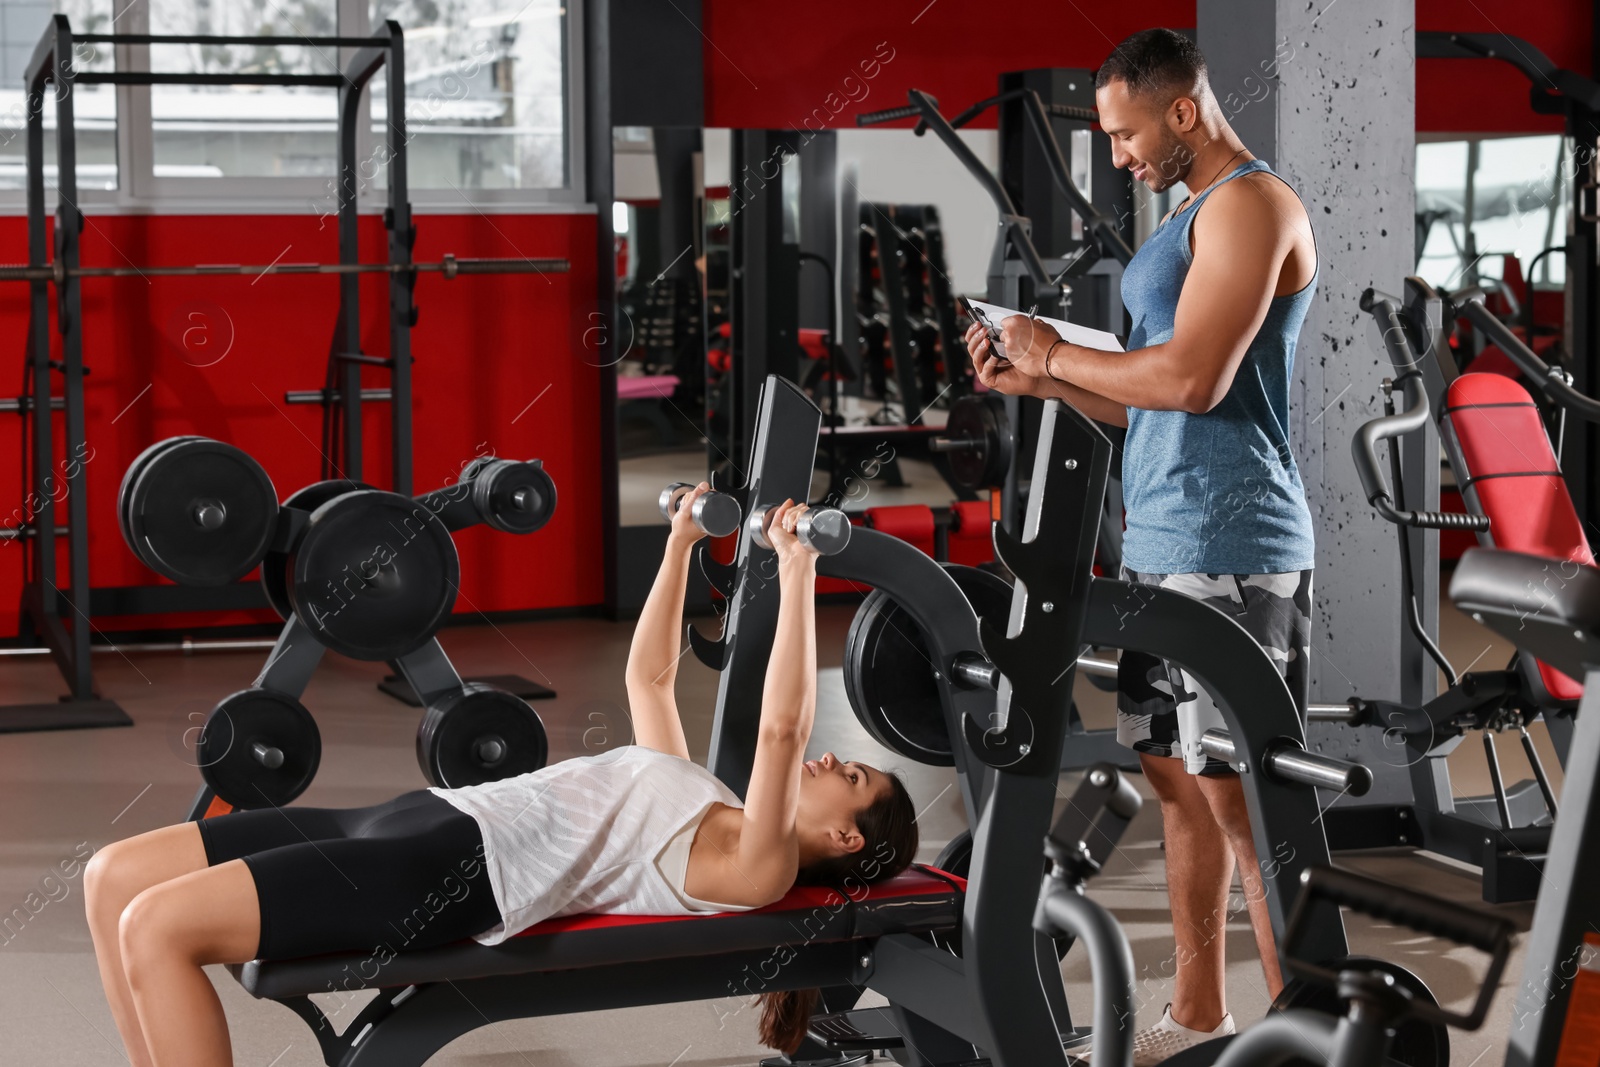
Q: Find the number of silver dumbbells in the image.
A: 2